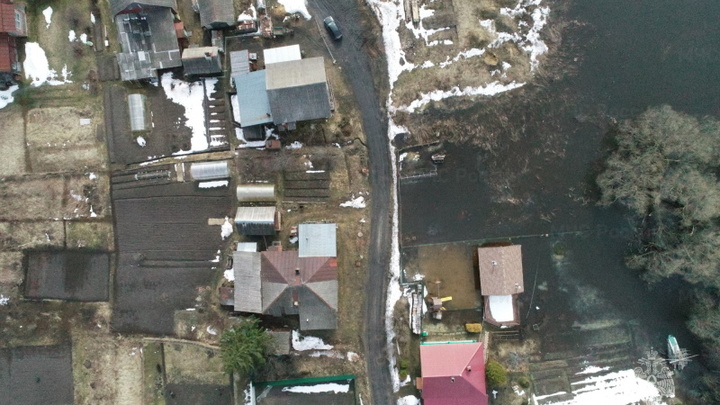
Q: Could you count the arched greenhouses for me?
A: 3